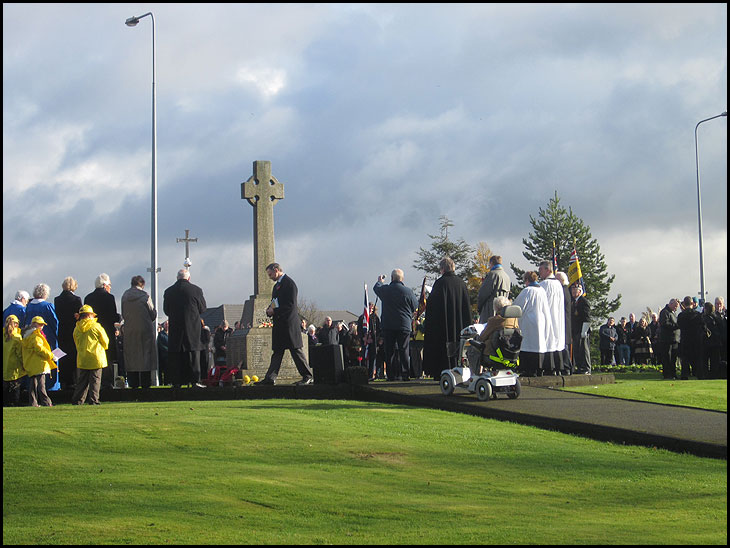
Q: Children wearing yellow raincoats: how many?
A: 3